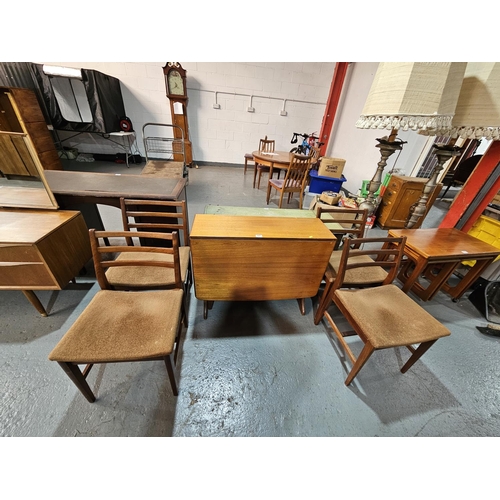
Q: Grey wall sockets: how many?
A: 3